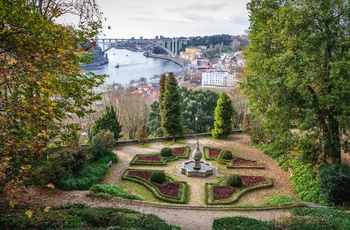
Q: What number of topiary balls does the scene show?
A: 4